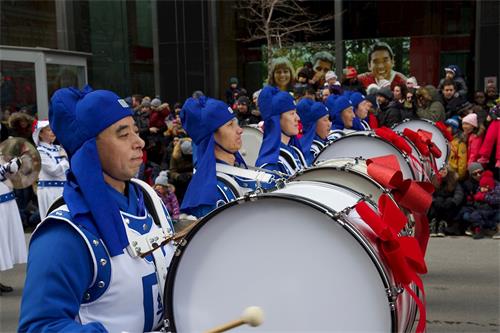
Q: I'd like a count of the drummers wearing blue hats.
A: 6